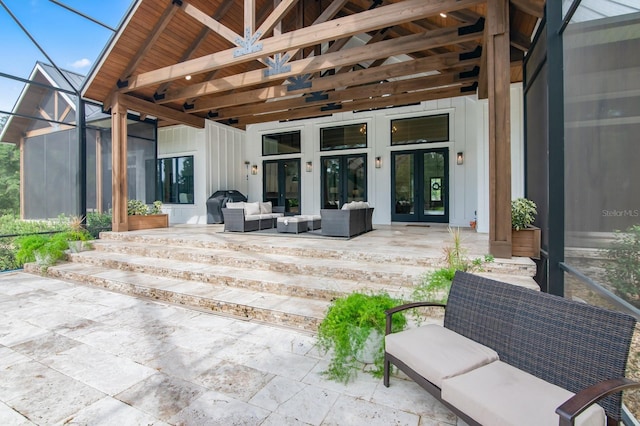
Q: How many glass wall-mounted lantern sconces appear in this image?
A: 4